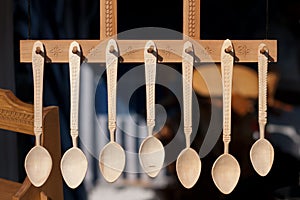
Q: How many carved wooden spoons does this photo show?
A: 7